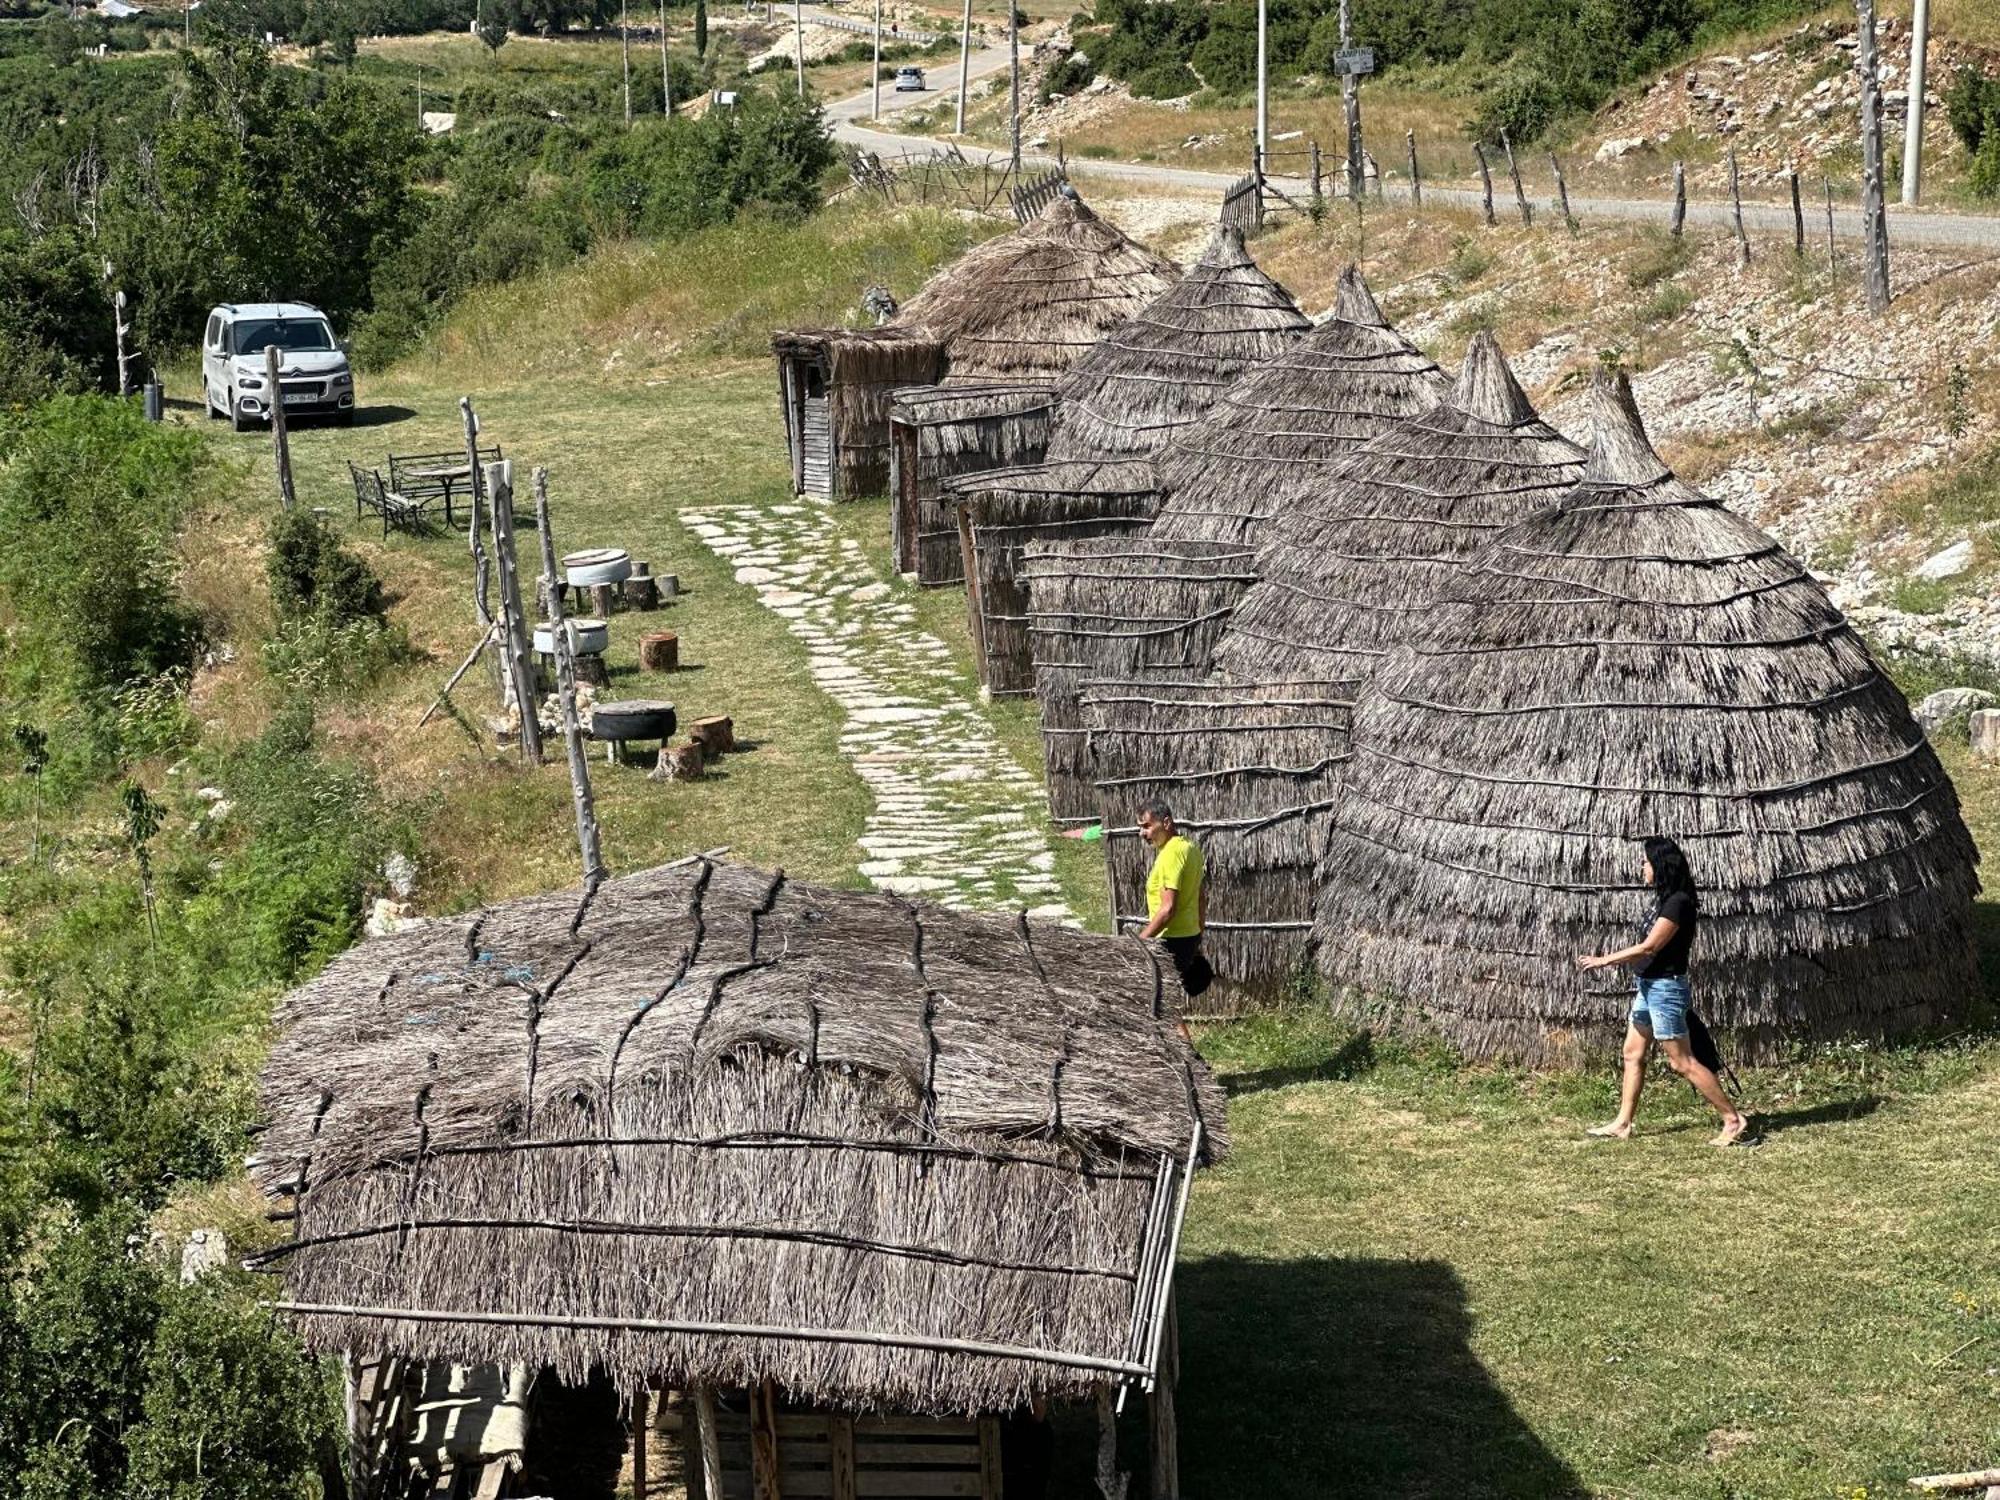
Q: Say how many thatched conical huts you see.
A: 5